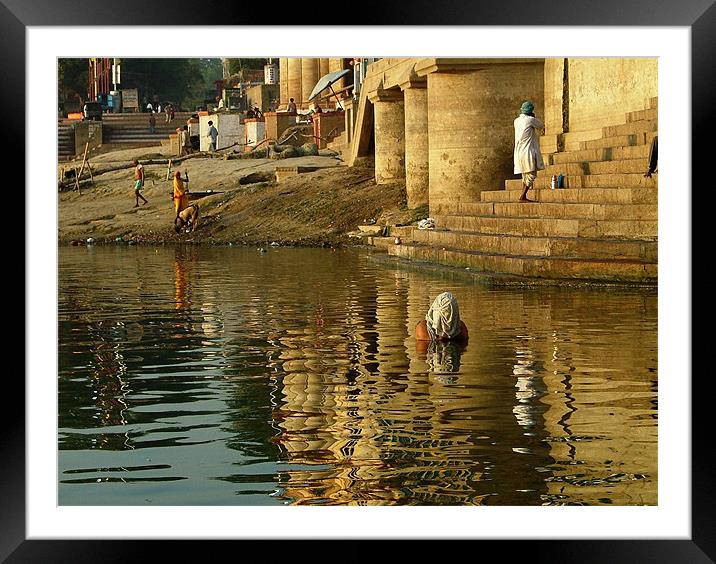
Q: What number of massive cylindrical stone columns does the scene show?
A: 3